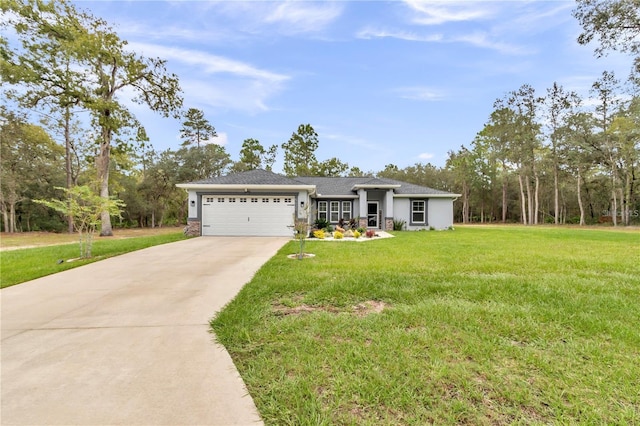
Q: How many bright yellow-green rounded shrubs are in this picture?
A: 3